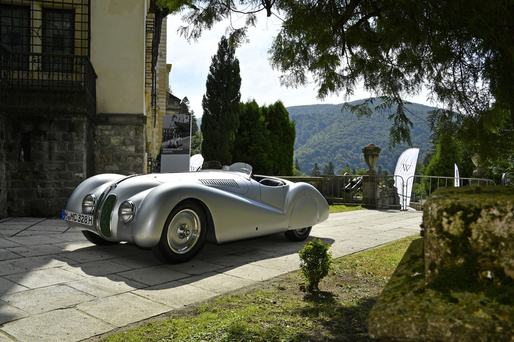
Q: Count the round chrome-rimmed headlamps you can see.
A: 2